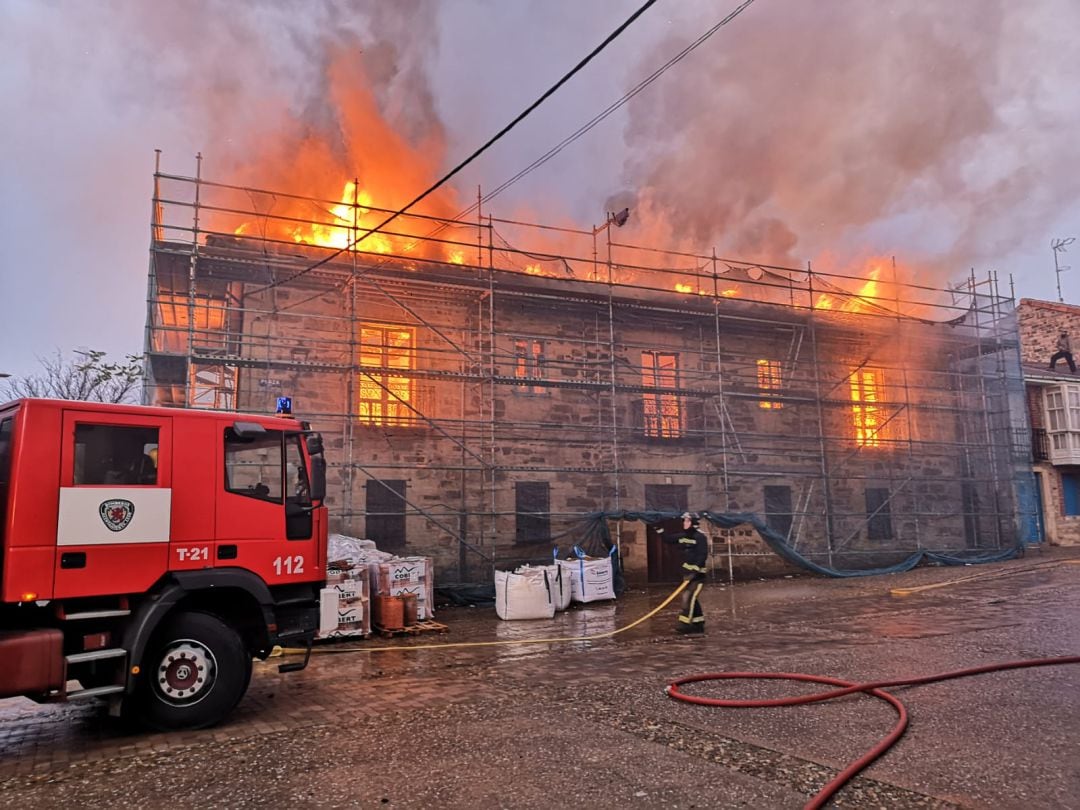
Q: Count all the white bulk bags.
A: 3